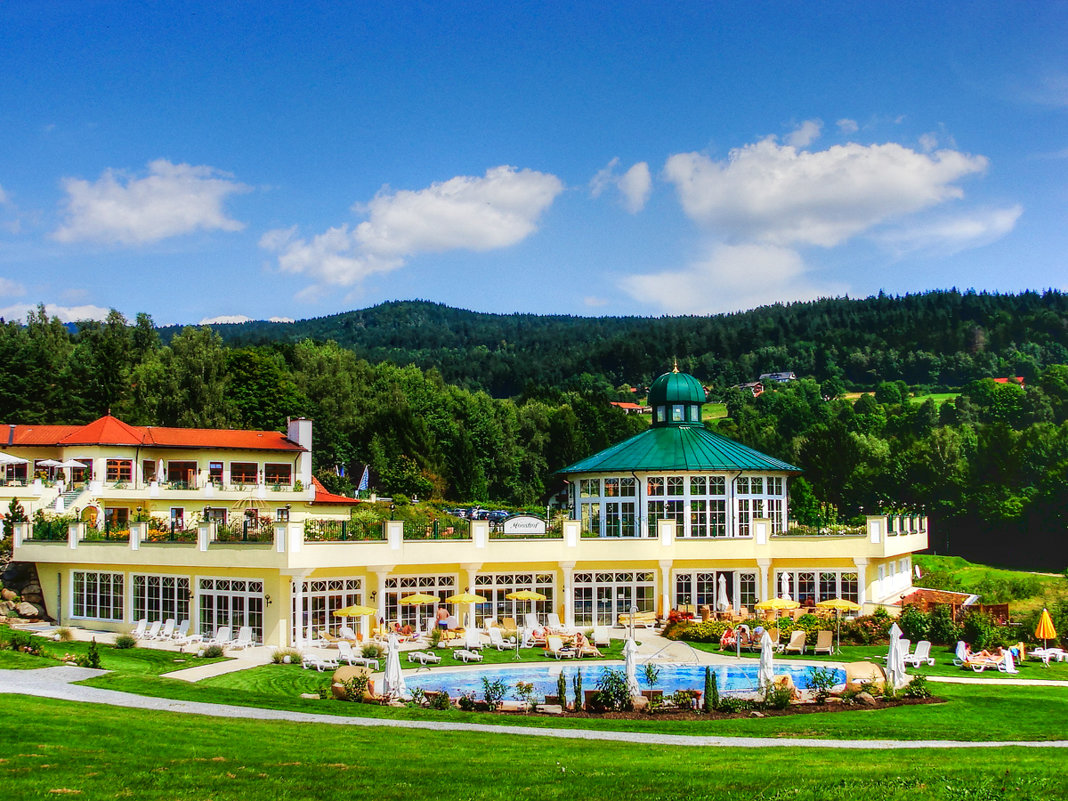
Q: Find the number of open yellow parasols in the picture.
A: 6